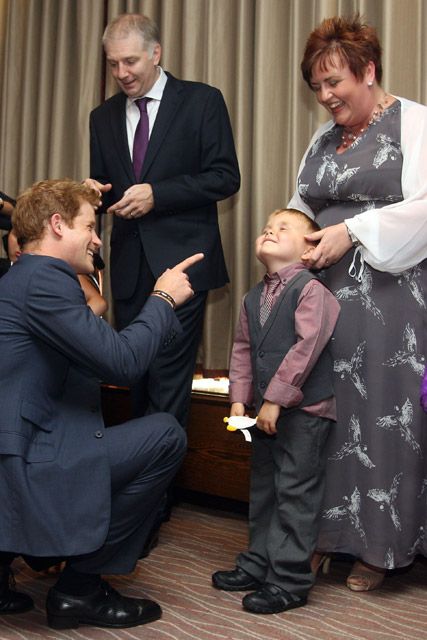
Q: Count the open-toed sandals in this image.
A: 2